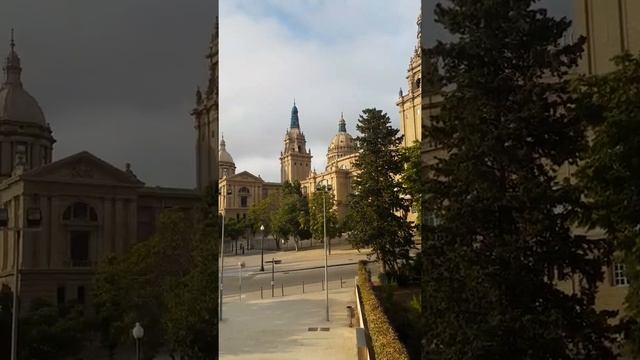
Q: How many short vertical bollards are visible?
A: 5